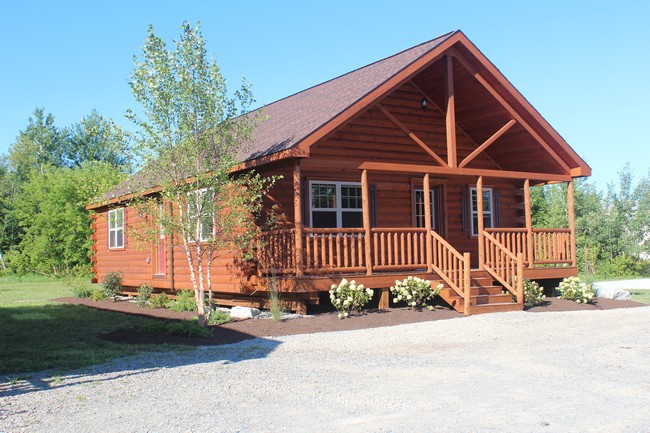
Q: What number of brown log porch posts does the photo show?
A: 6